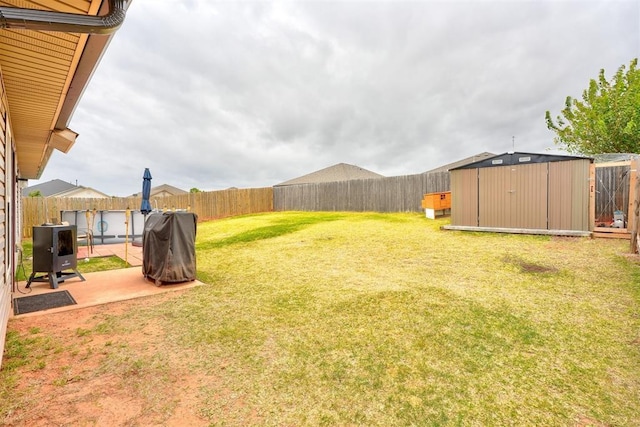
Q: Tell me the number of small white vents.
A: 2